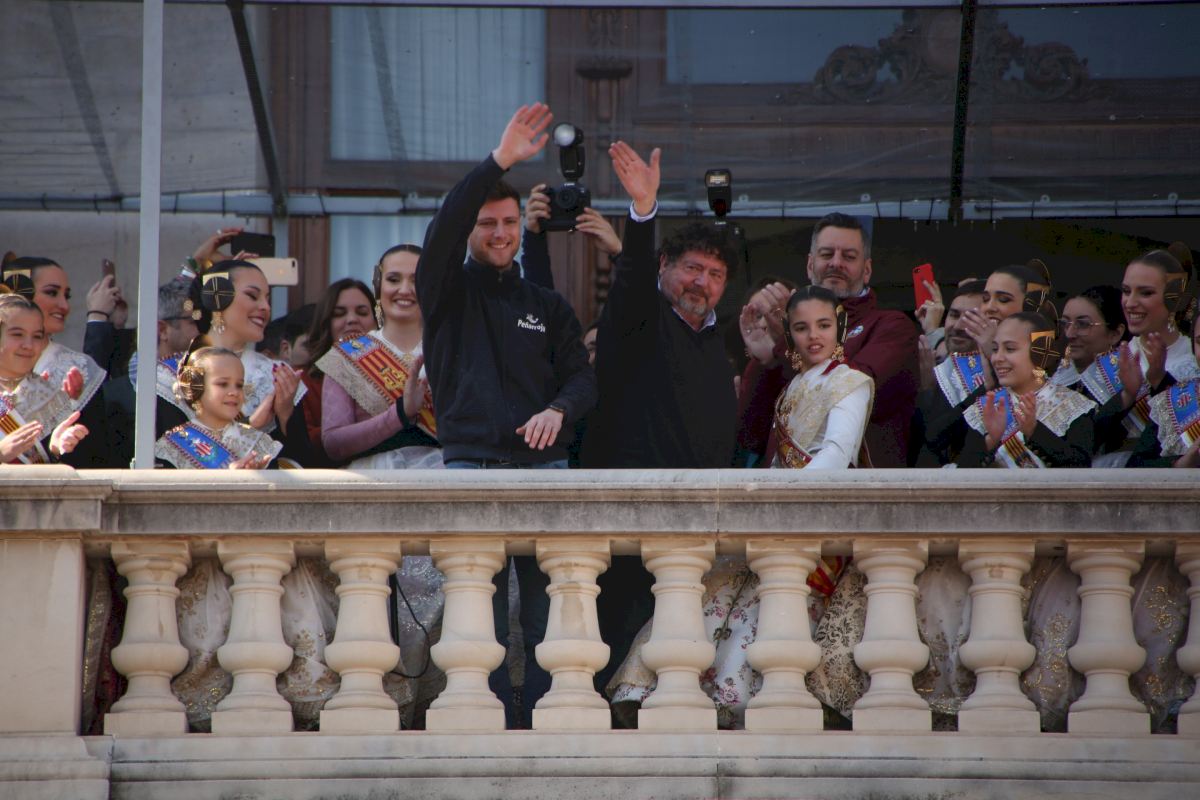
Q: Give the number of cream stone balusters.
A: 11